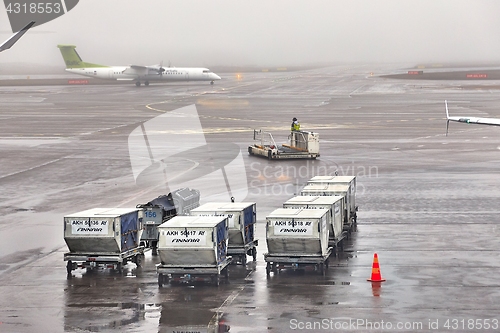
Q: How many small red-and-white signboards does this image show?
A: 3